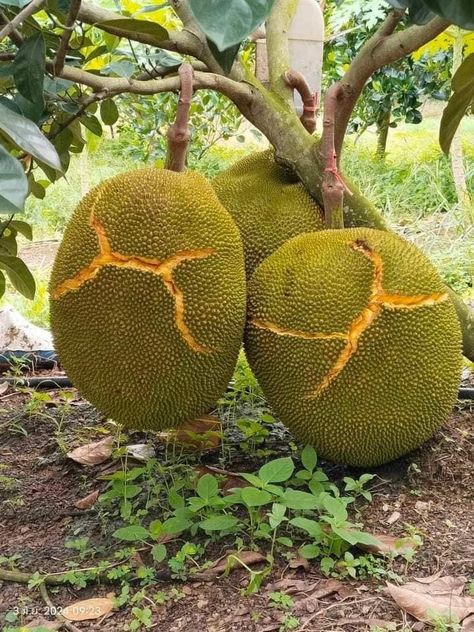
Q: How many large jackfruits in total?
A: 3